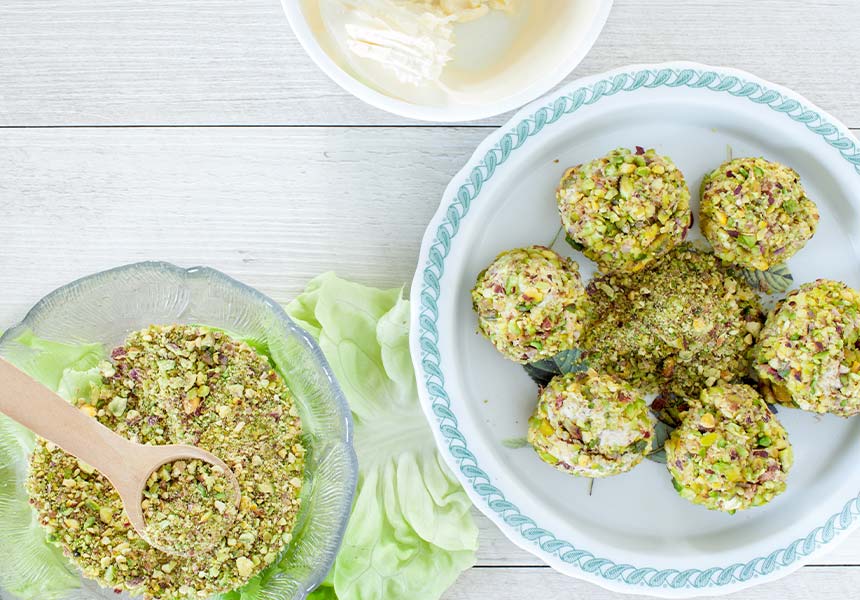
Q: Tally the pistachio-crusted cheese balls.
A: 6